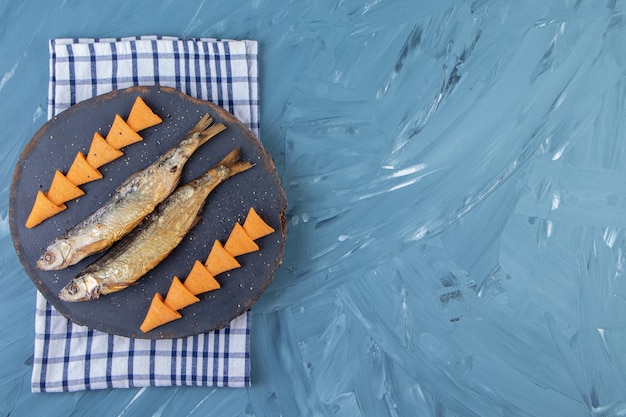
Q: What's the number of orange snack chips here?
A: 12